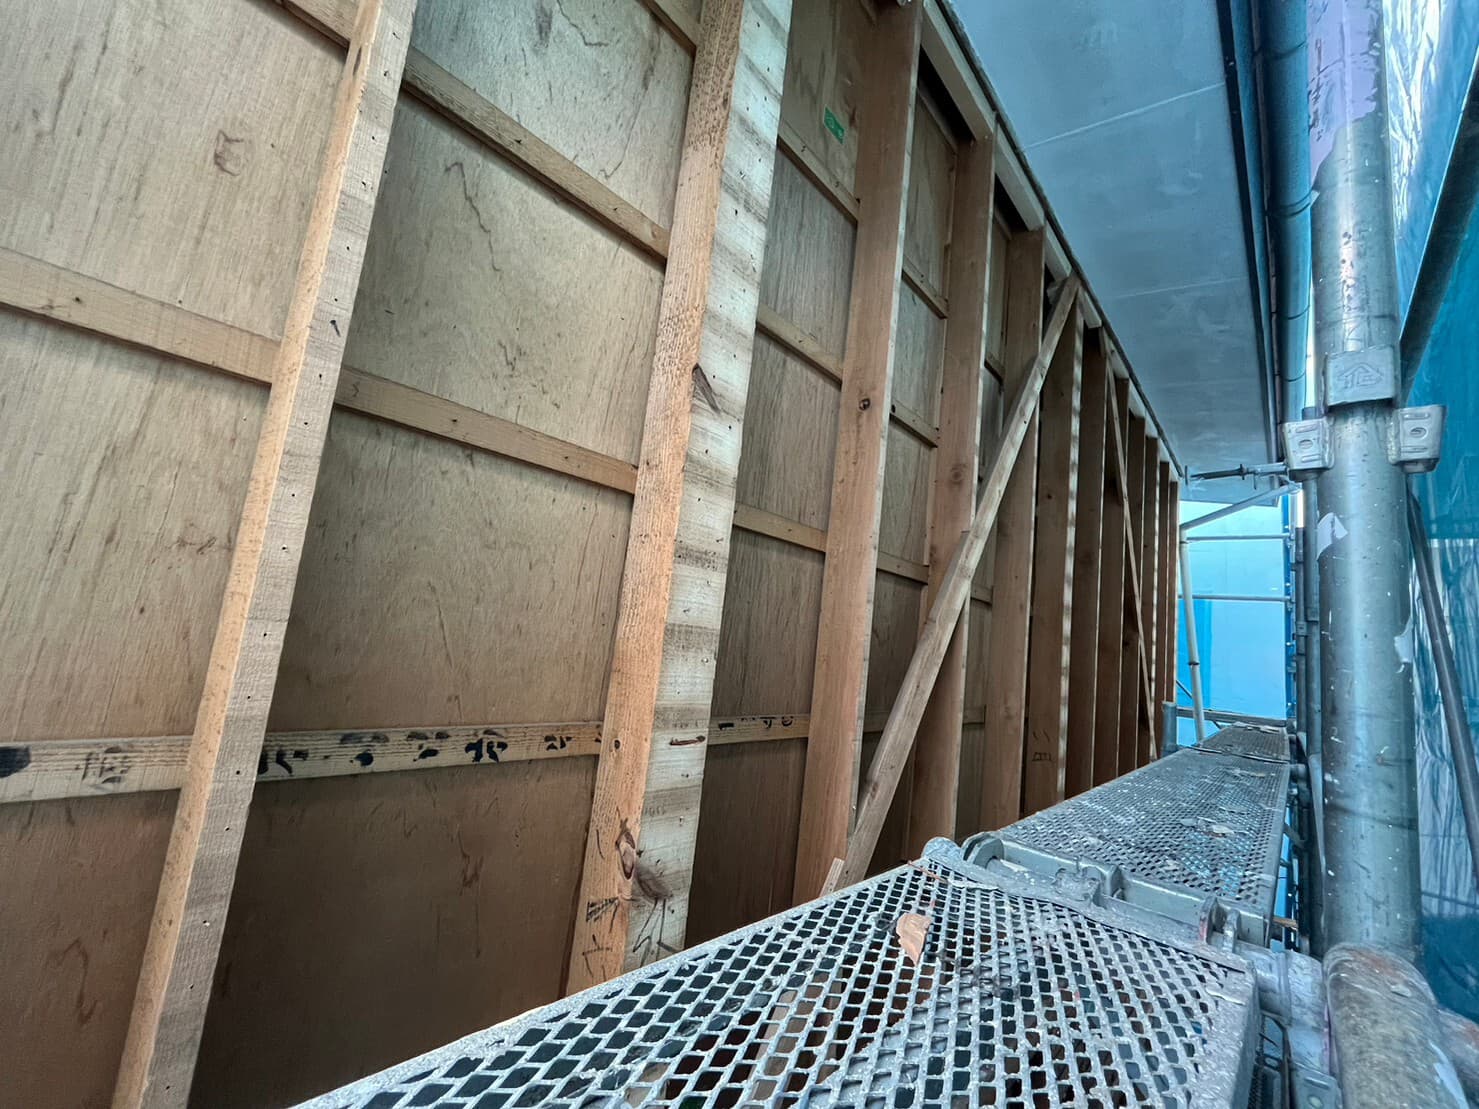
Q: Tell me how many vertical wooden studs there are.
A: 12